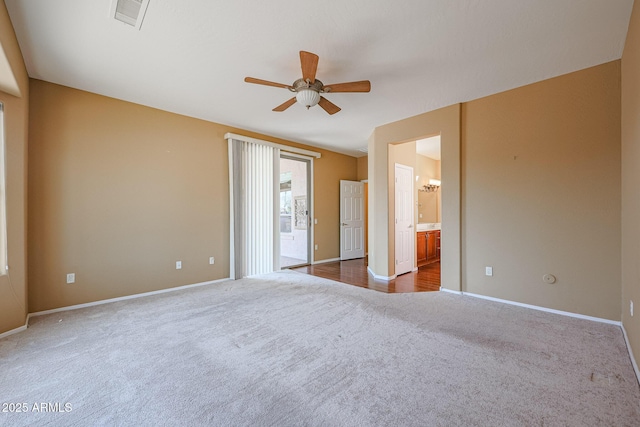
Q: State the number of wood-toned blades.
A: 5